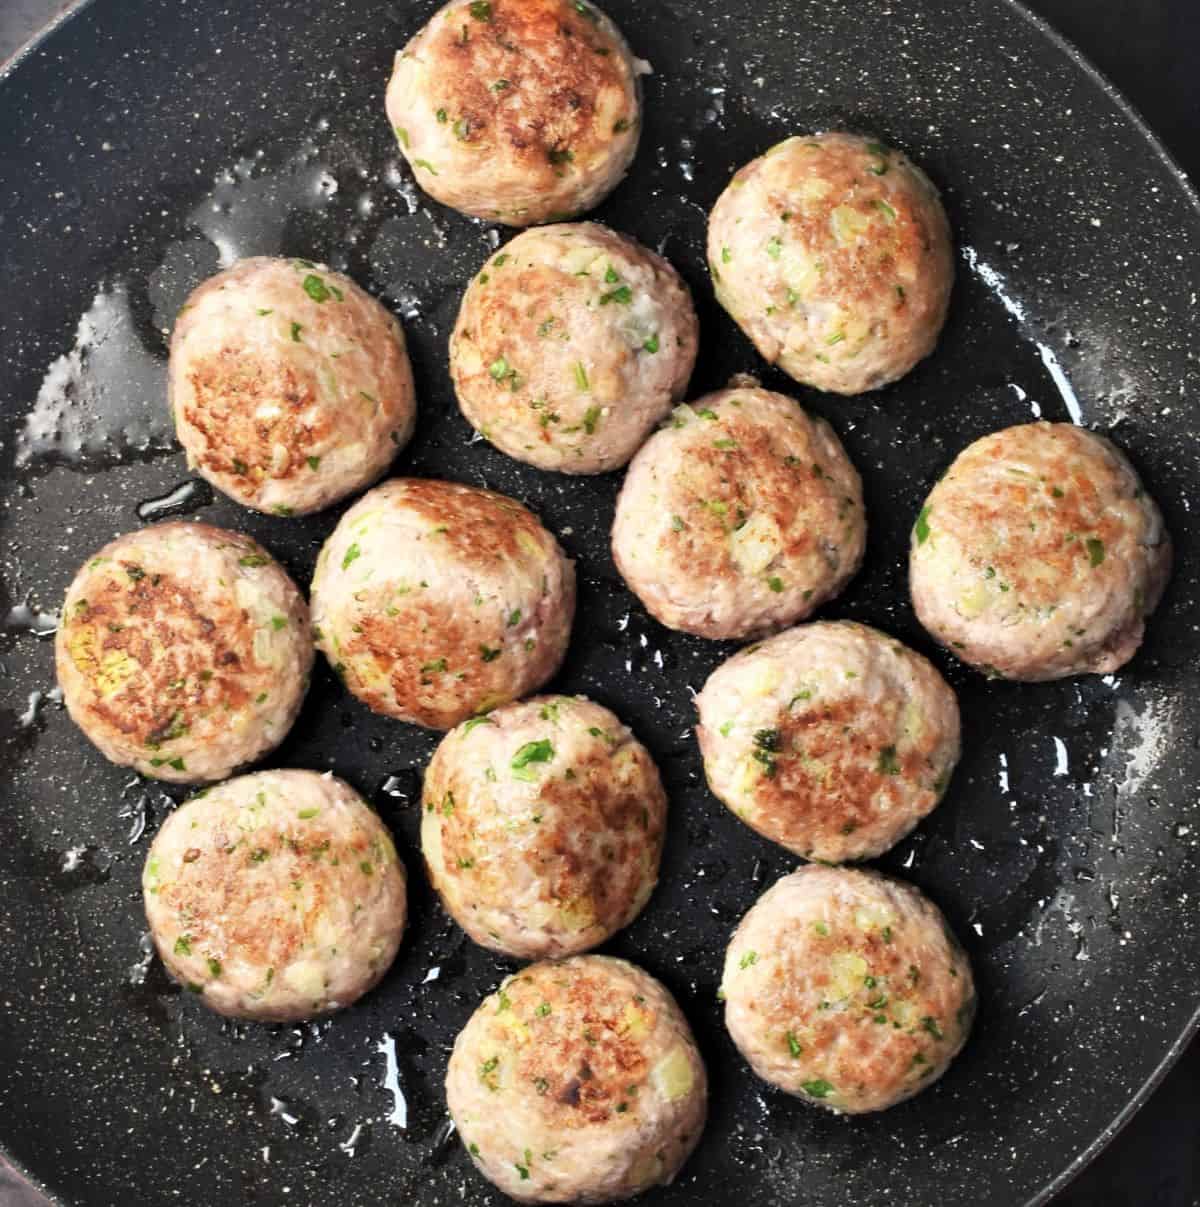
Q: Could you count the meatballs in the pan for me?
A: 13